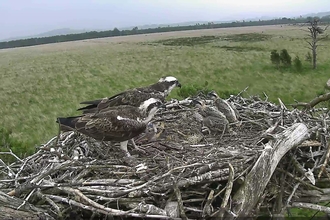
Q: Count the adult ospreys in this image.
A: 2